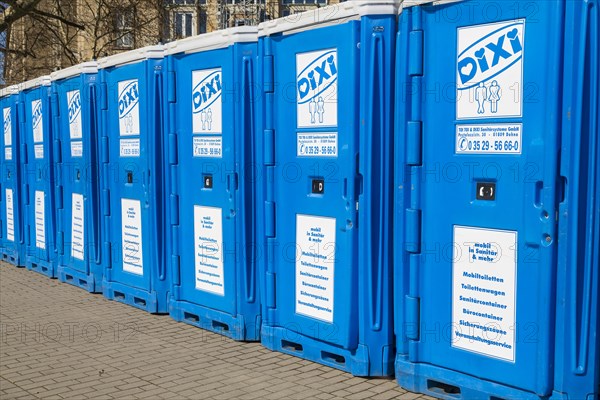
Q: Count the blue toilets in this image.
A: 7